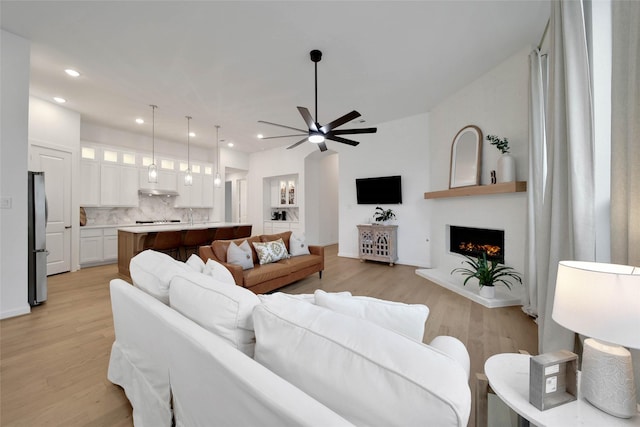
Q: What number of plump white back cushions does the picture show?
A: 3